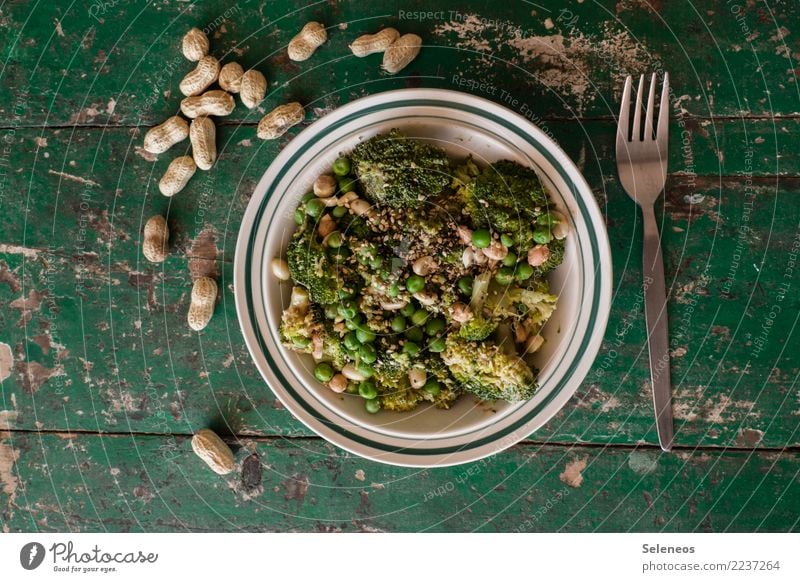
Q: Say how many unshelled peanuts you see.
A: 15